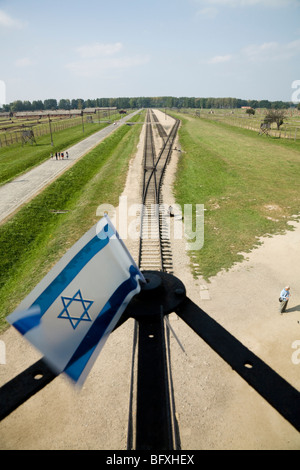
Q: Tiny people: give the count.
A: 6